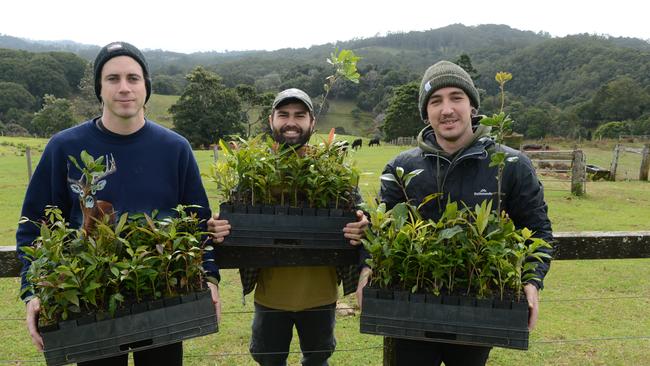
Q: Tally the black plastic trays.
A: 3